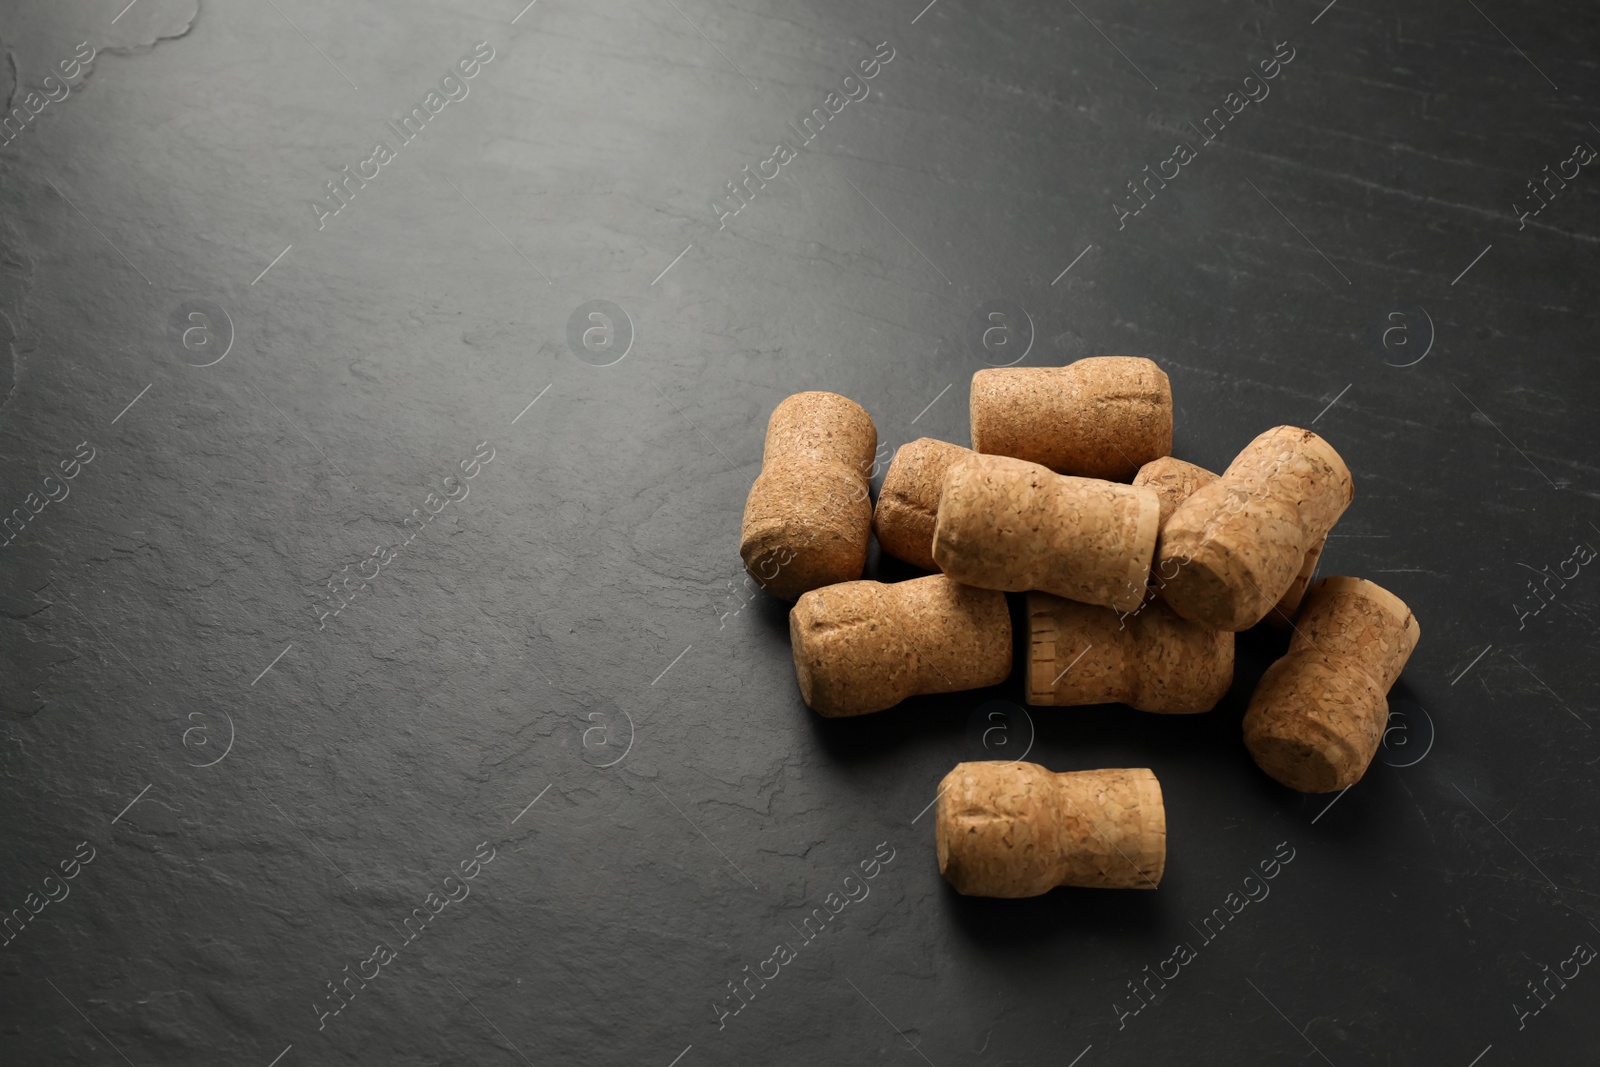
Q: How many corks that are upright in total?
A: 0